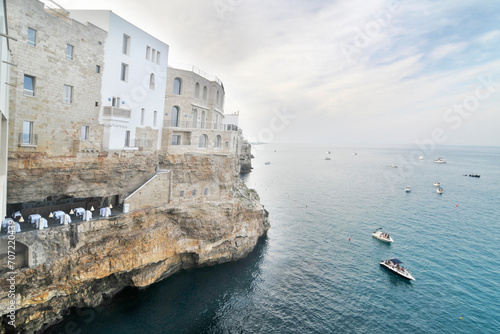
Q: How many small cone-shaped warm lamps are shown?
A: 5